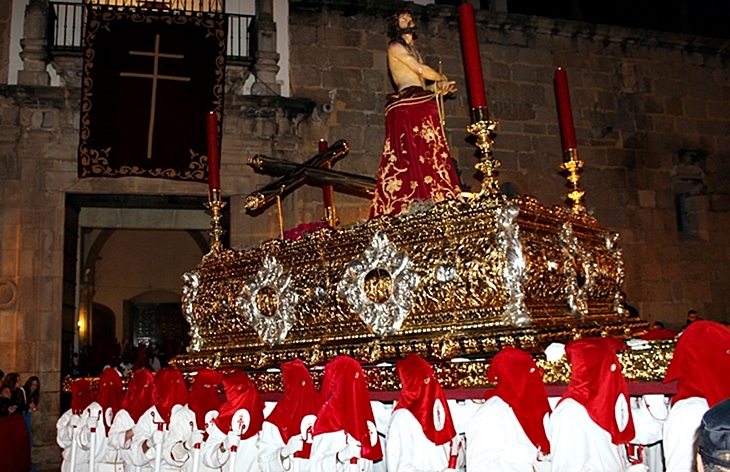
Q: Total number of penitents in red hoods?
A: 12